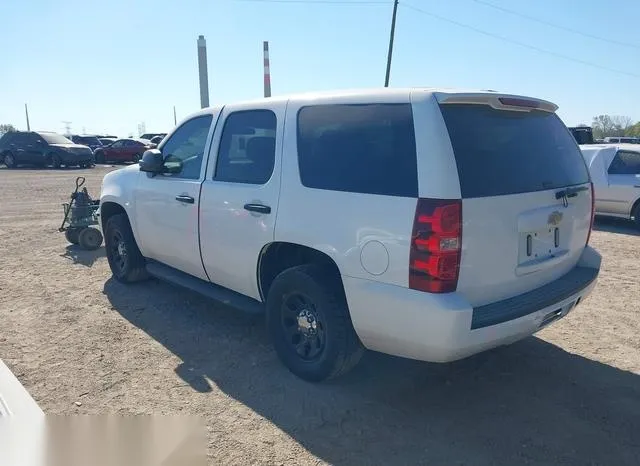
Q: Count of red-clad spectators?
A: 0